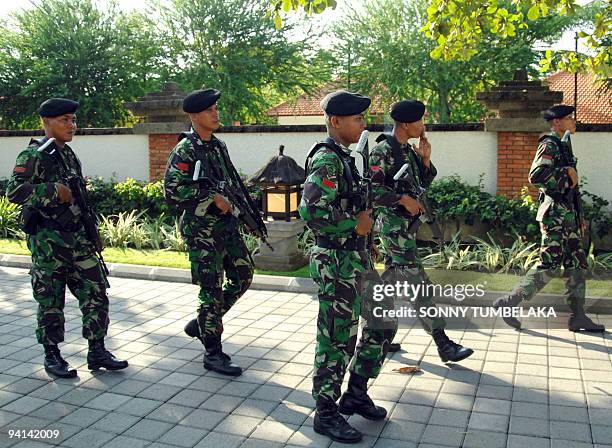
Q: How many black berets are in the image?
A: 5